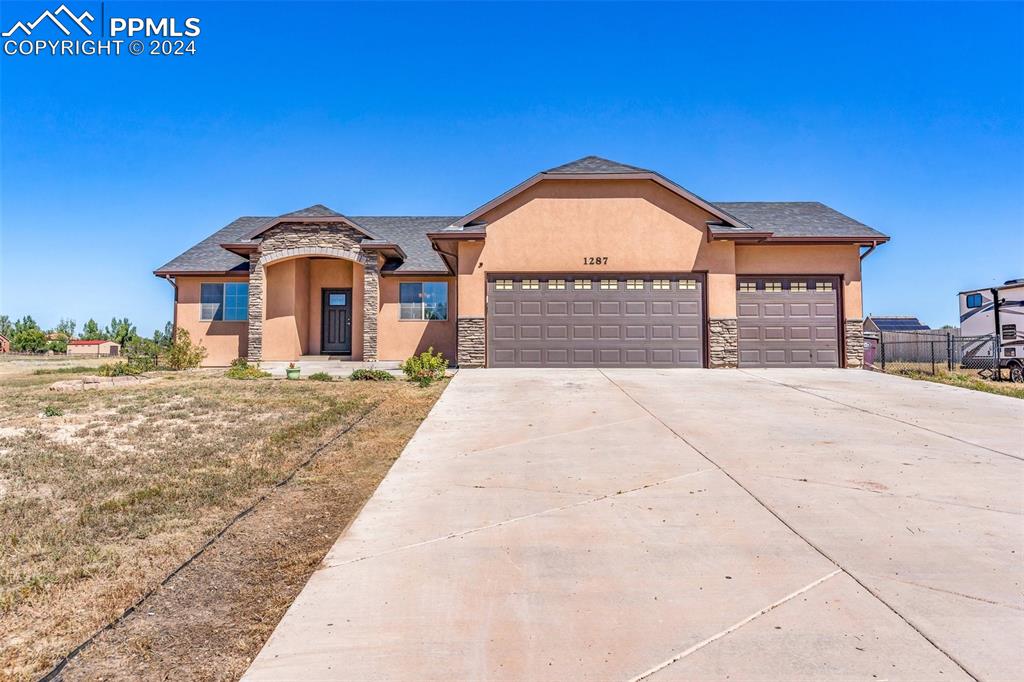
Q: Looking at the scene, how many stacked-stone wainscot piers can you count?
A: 3